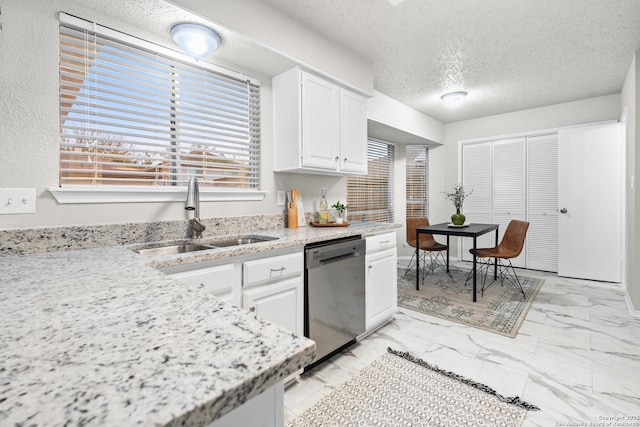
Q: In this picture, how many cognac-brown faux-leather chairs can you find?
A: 2